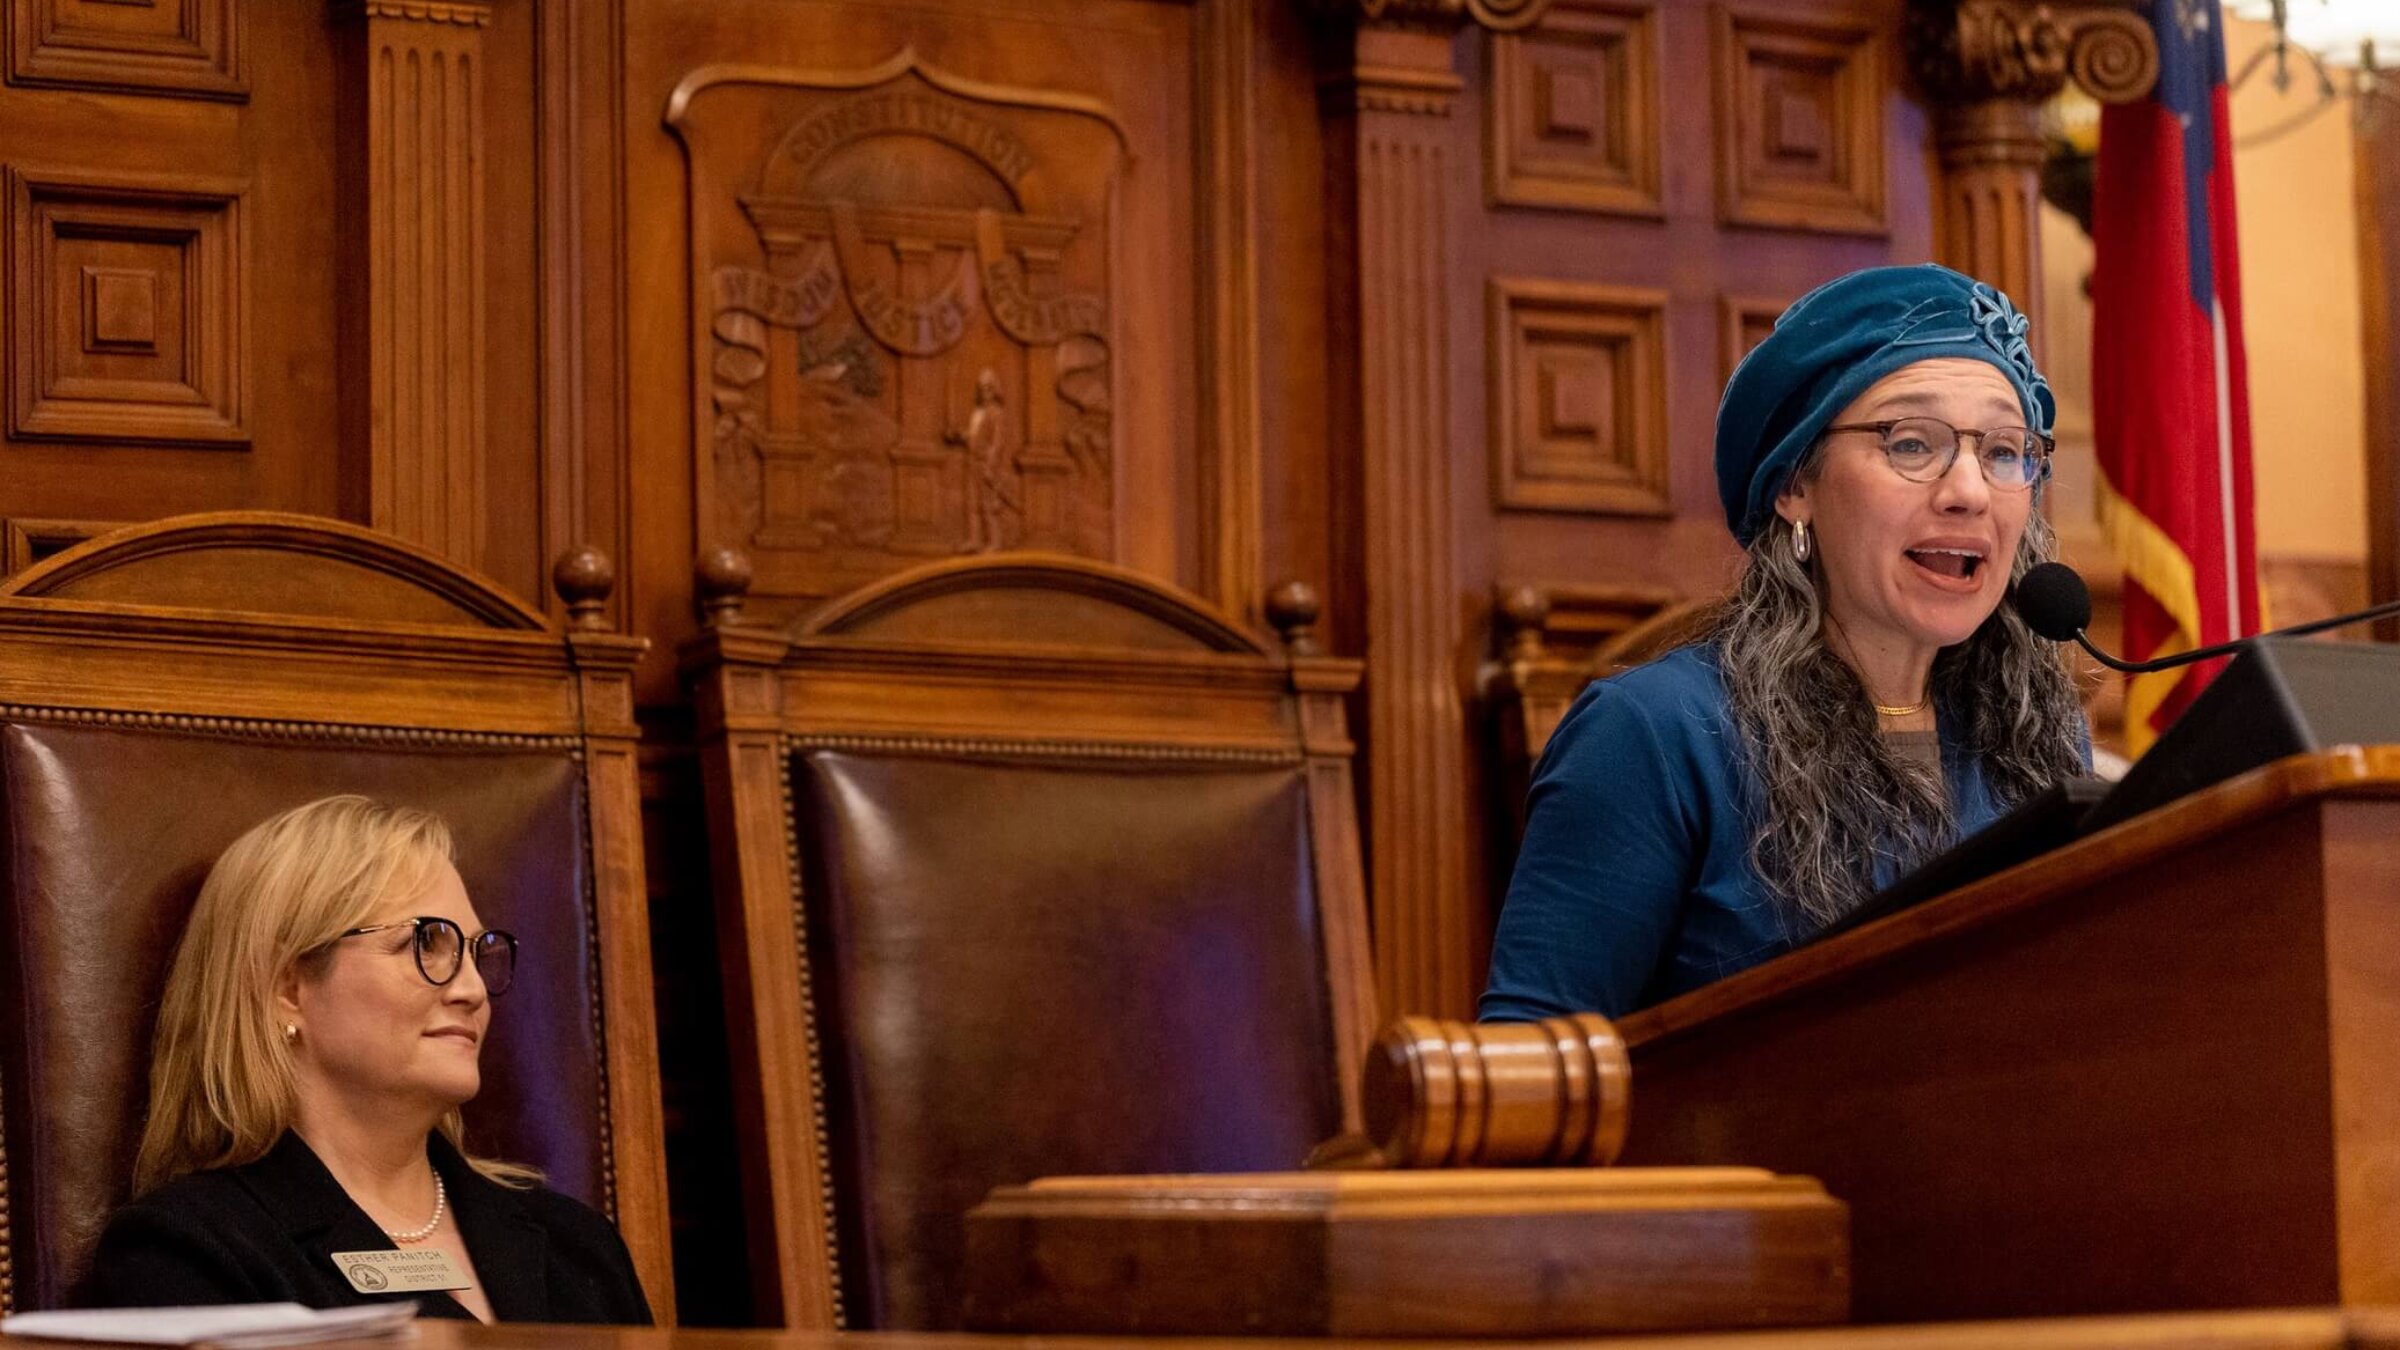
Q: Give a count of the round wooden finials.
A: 4